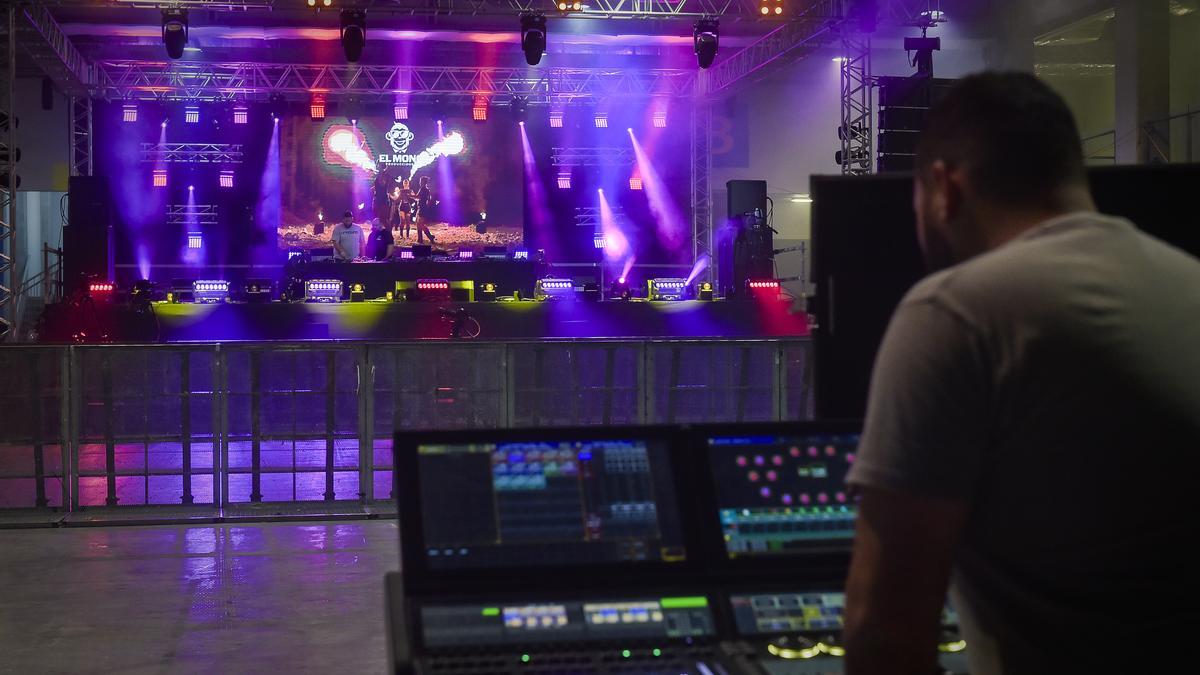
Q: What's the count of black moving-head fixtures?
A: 4